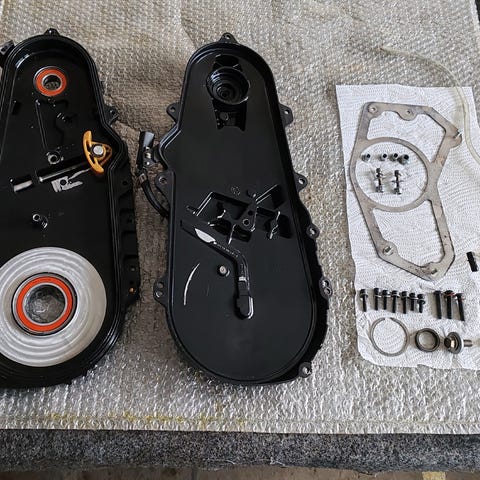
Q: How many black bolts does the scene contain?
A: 10